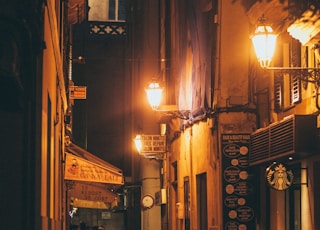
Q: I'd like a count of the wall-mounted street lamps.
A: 3